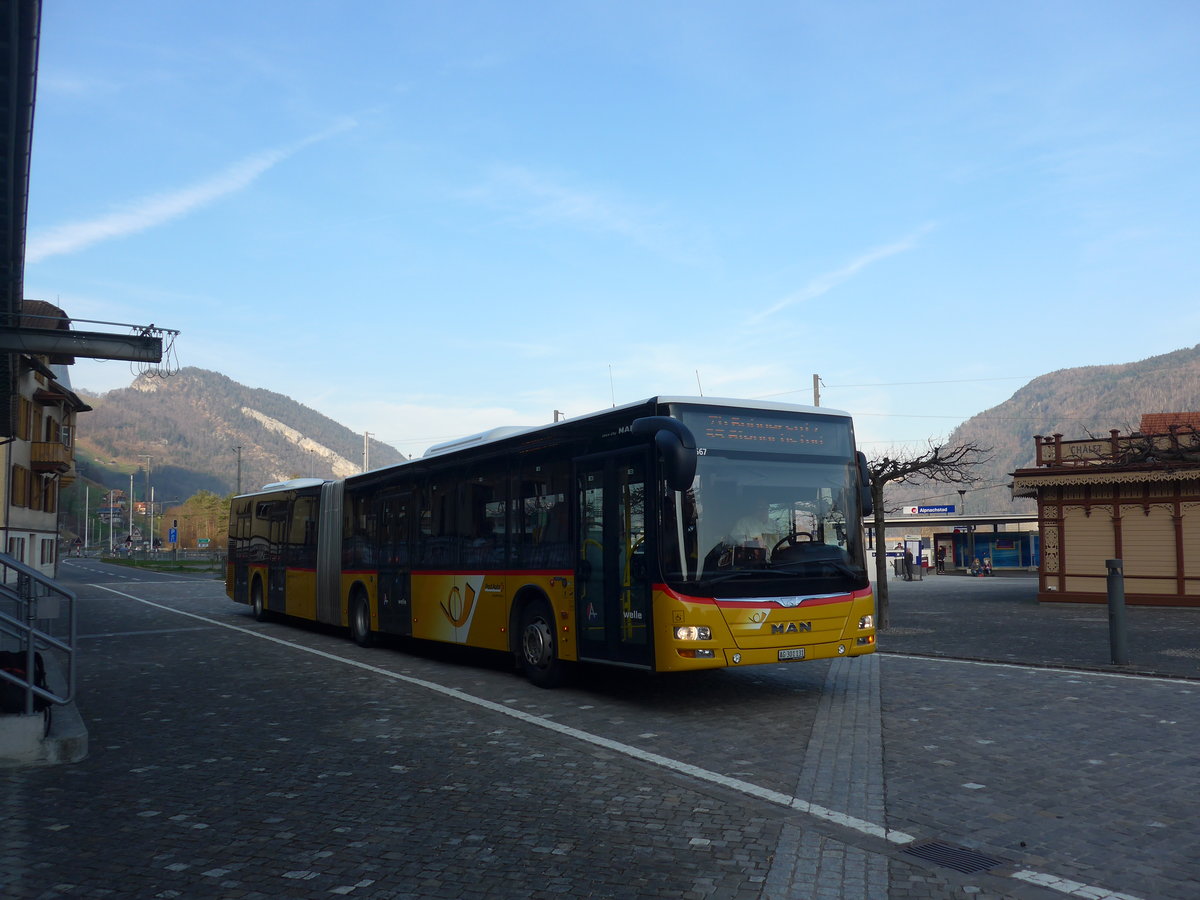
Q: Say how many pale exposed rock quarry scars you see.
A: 1